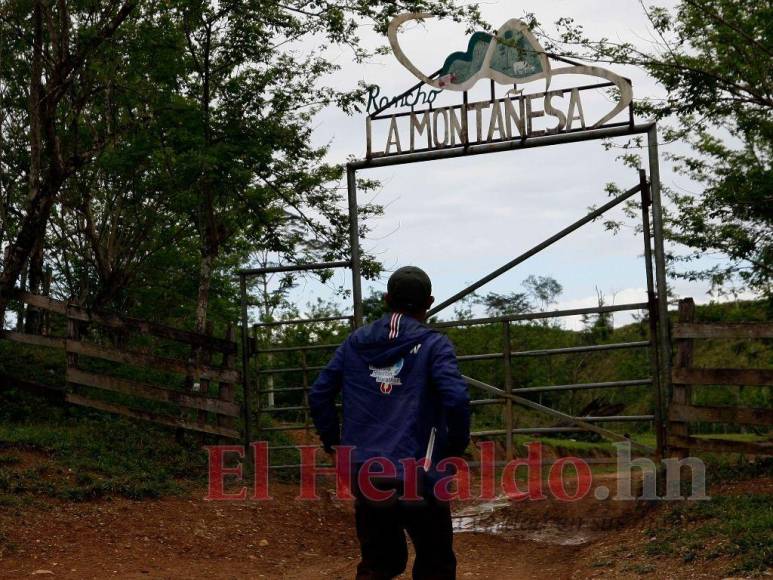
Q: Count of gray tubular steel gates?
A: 2